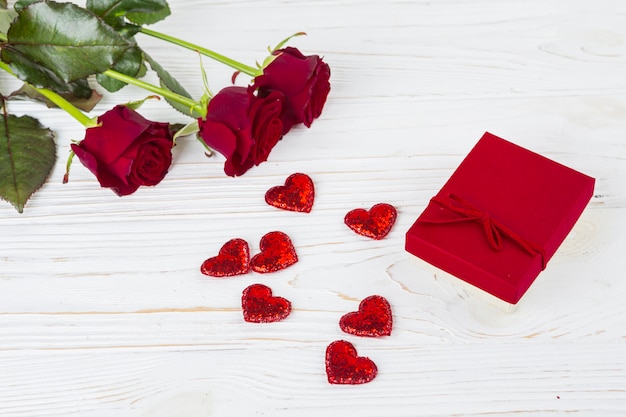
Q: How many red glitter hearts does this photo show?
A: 7